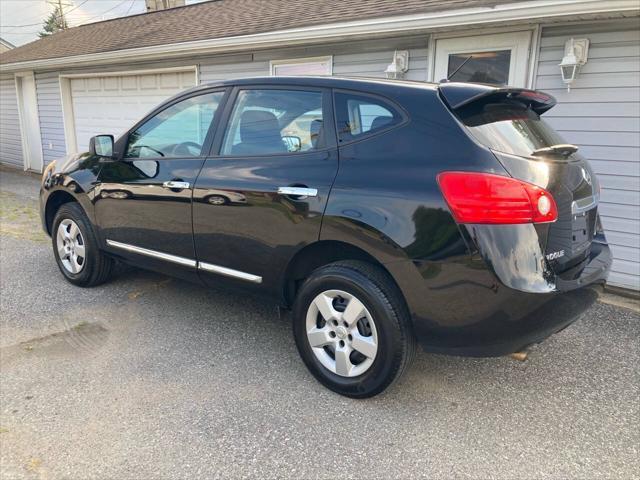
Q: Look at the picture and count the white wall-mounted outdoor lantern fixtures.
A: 2